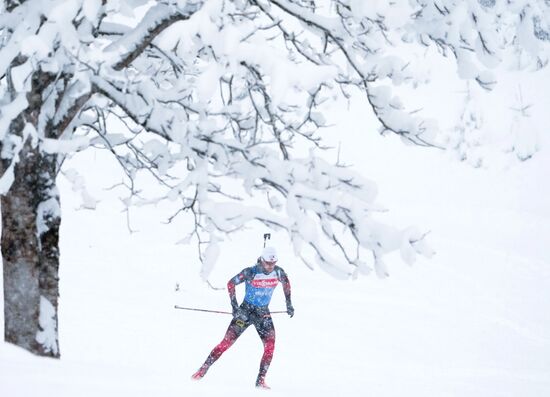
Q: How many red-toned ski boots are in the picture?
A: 2